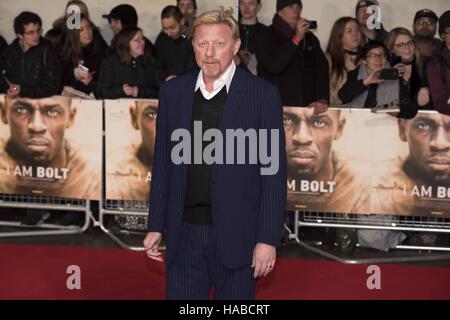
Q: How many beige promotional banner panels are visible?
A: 4